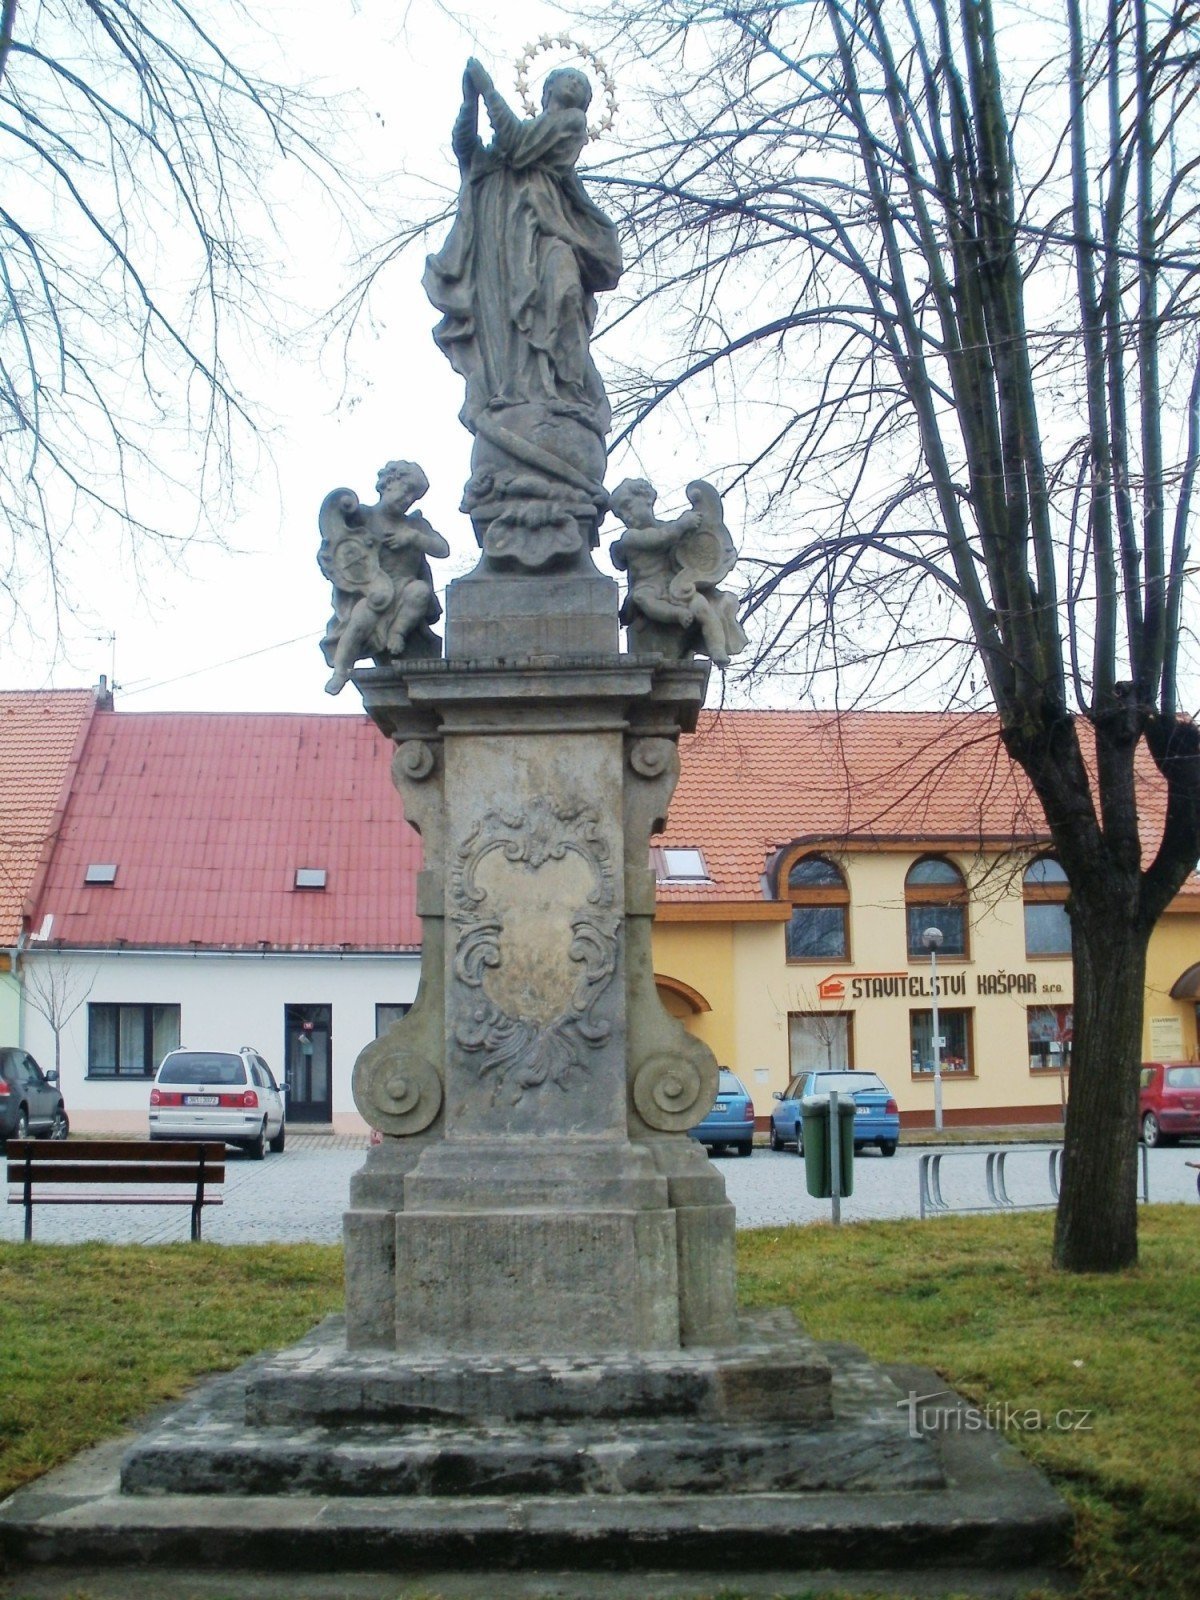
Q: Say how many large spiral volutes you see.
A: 2